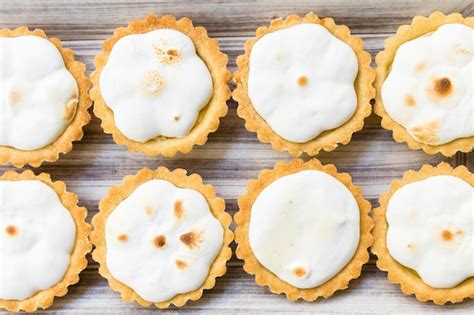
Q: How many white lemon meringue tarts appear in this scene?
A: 8